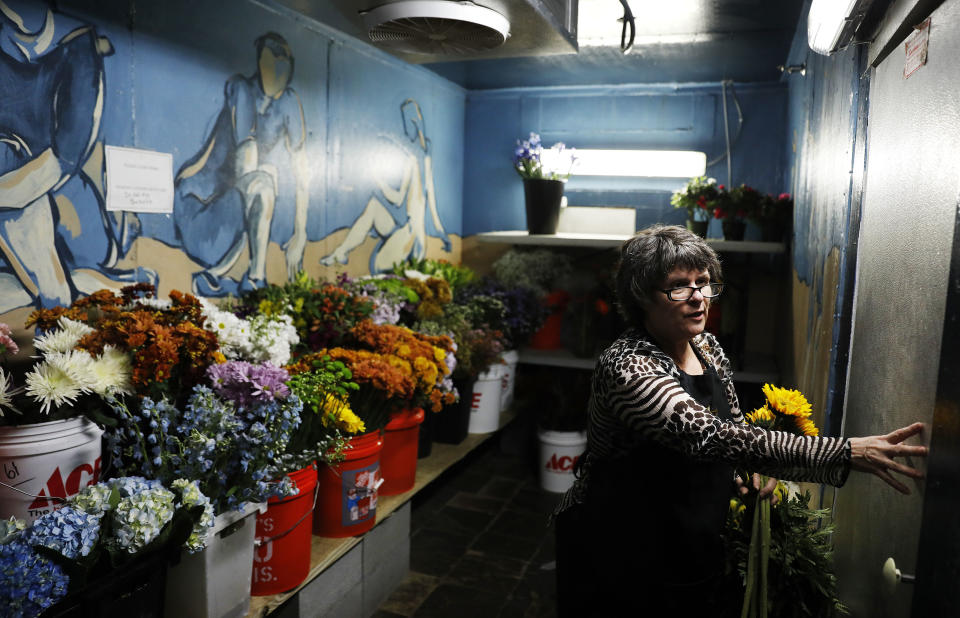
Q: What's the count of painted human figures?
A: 3